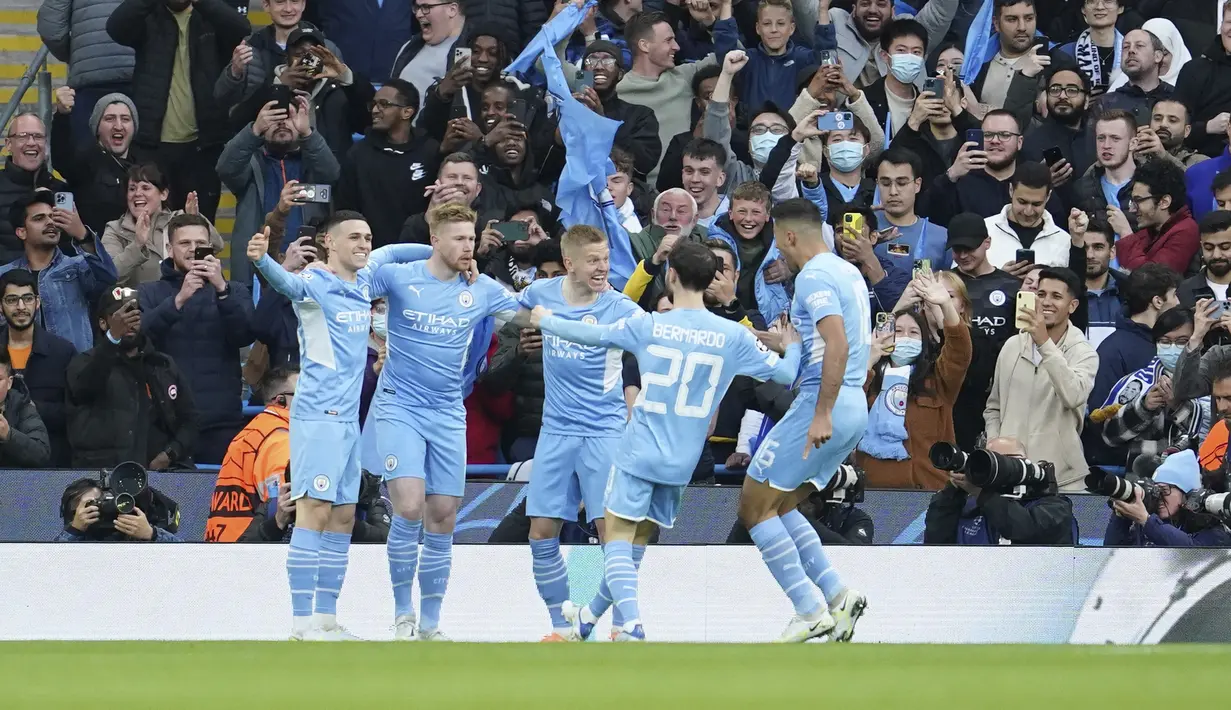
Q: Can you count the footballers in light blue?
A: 5